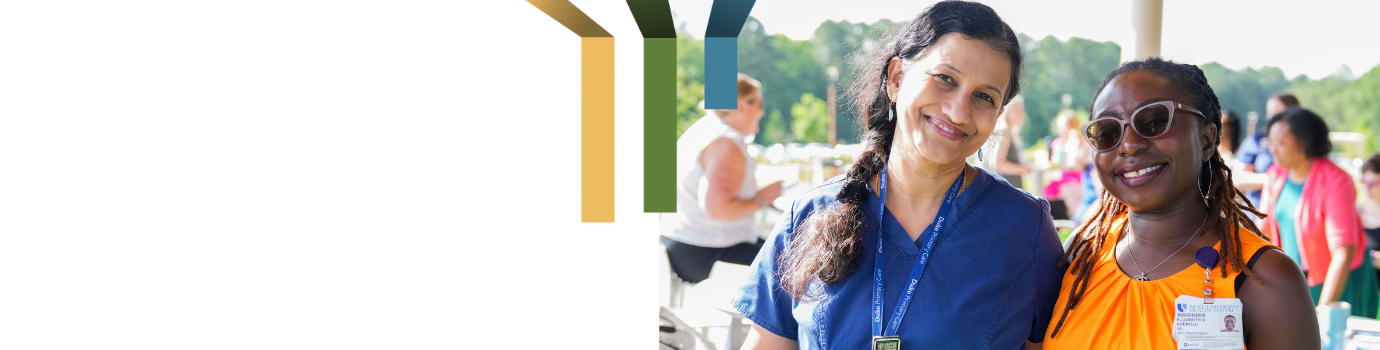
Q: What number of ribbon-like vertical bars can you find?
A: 3